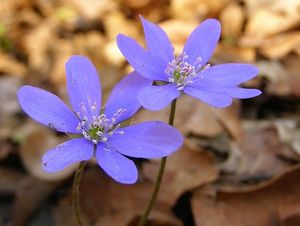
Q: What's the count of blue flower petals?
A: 13